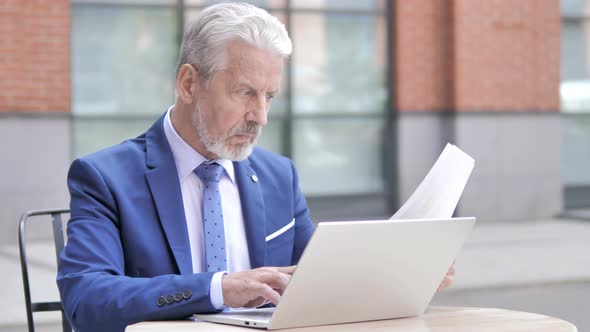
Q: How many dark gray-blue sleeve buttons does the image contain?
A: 4